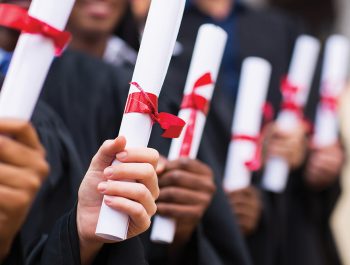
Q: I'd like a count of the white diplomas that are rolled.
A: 6